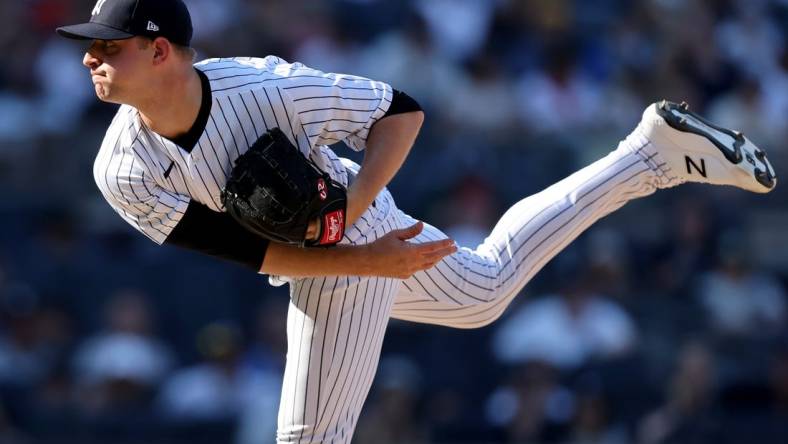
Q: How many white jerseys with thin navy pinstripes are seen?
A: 1